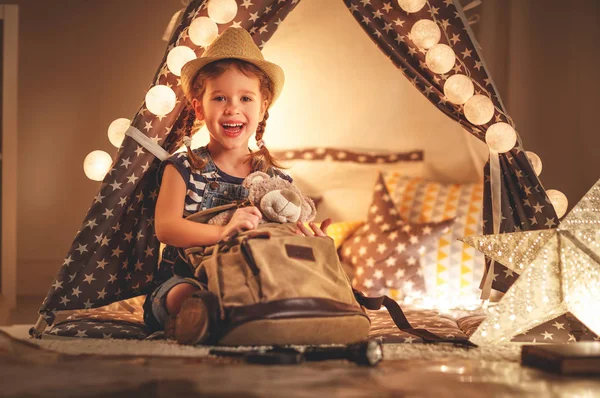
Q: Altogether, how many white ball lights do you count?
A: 14